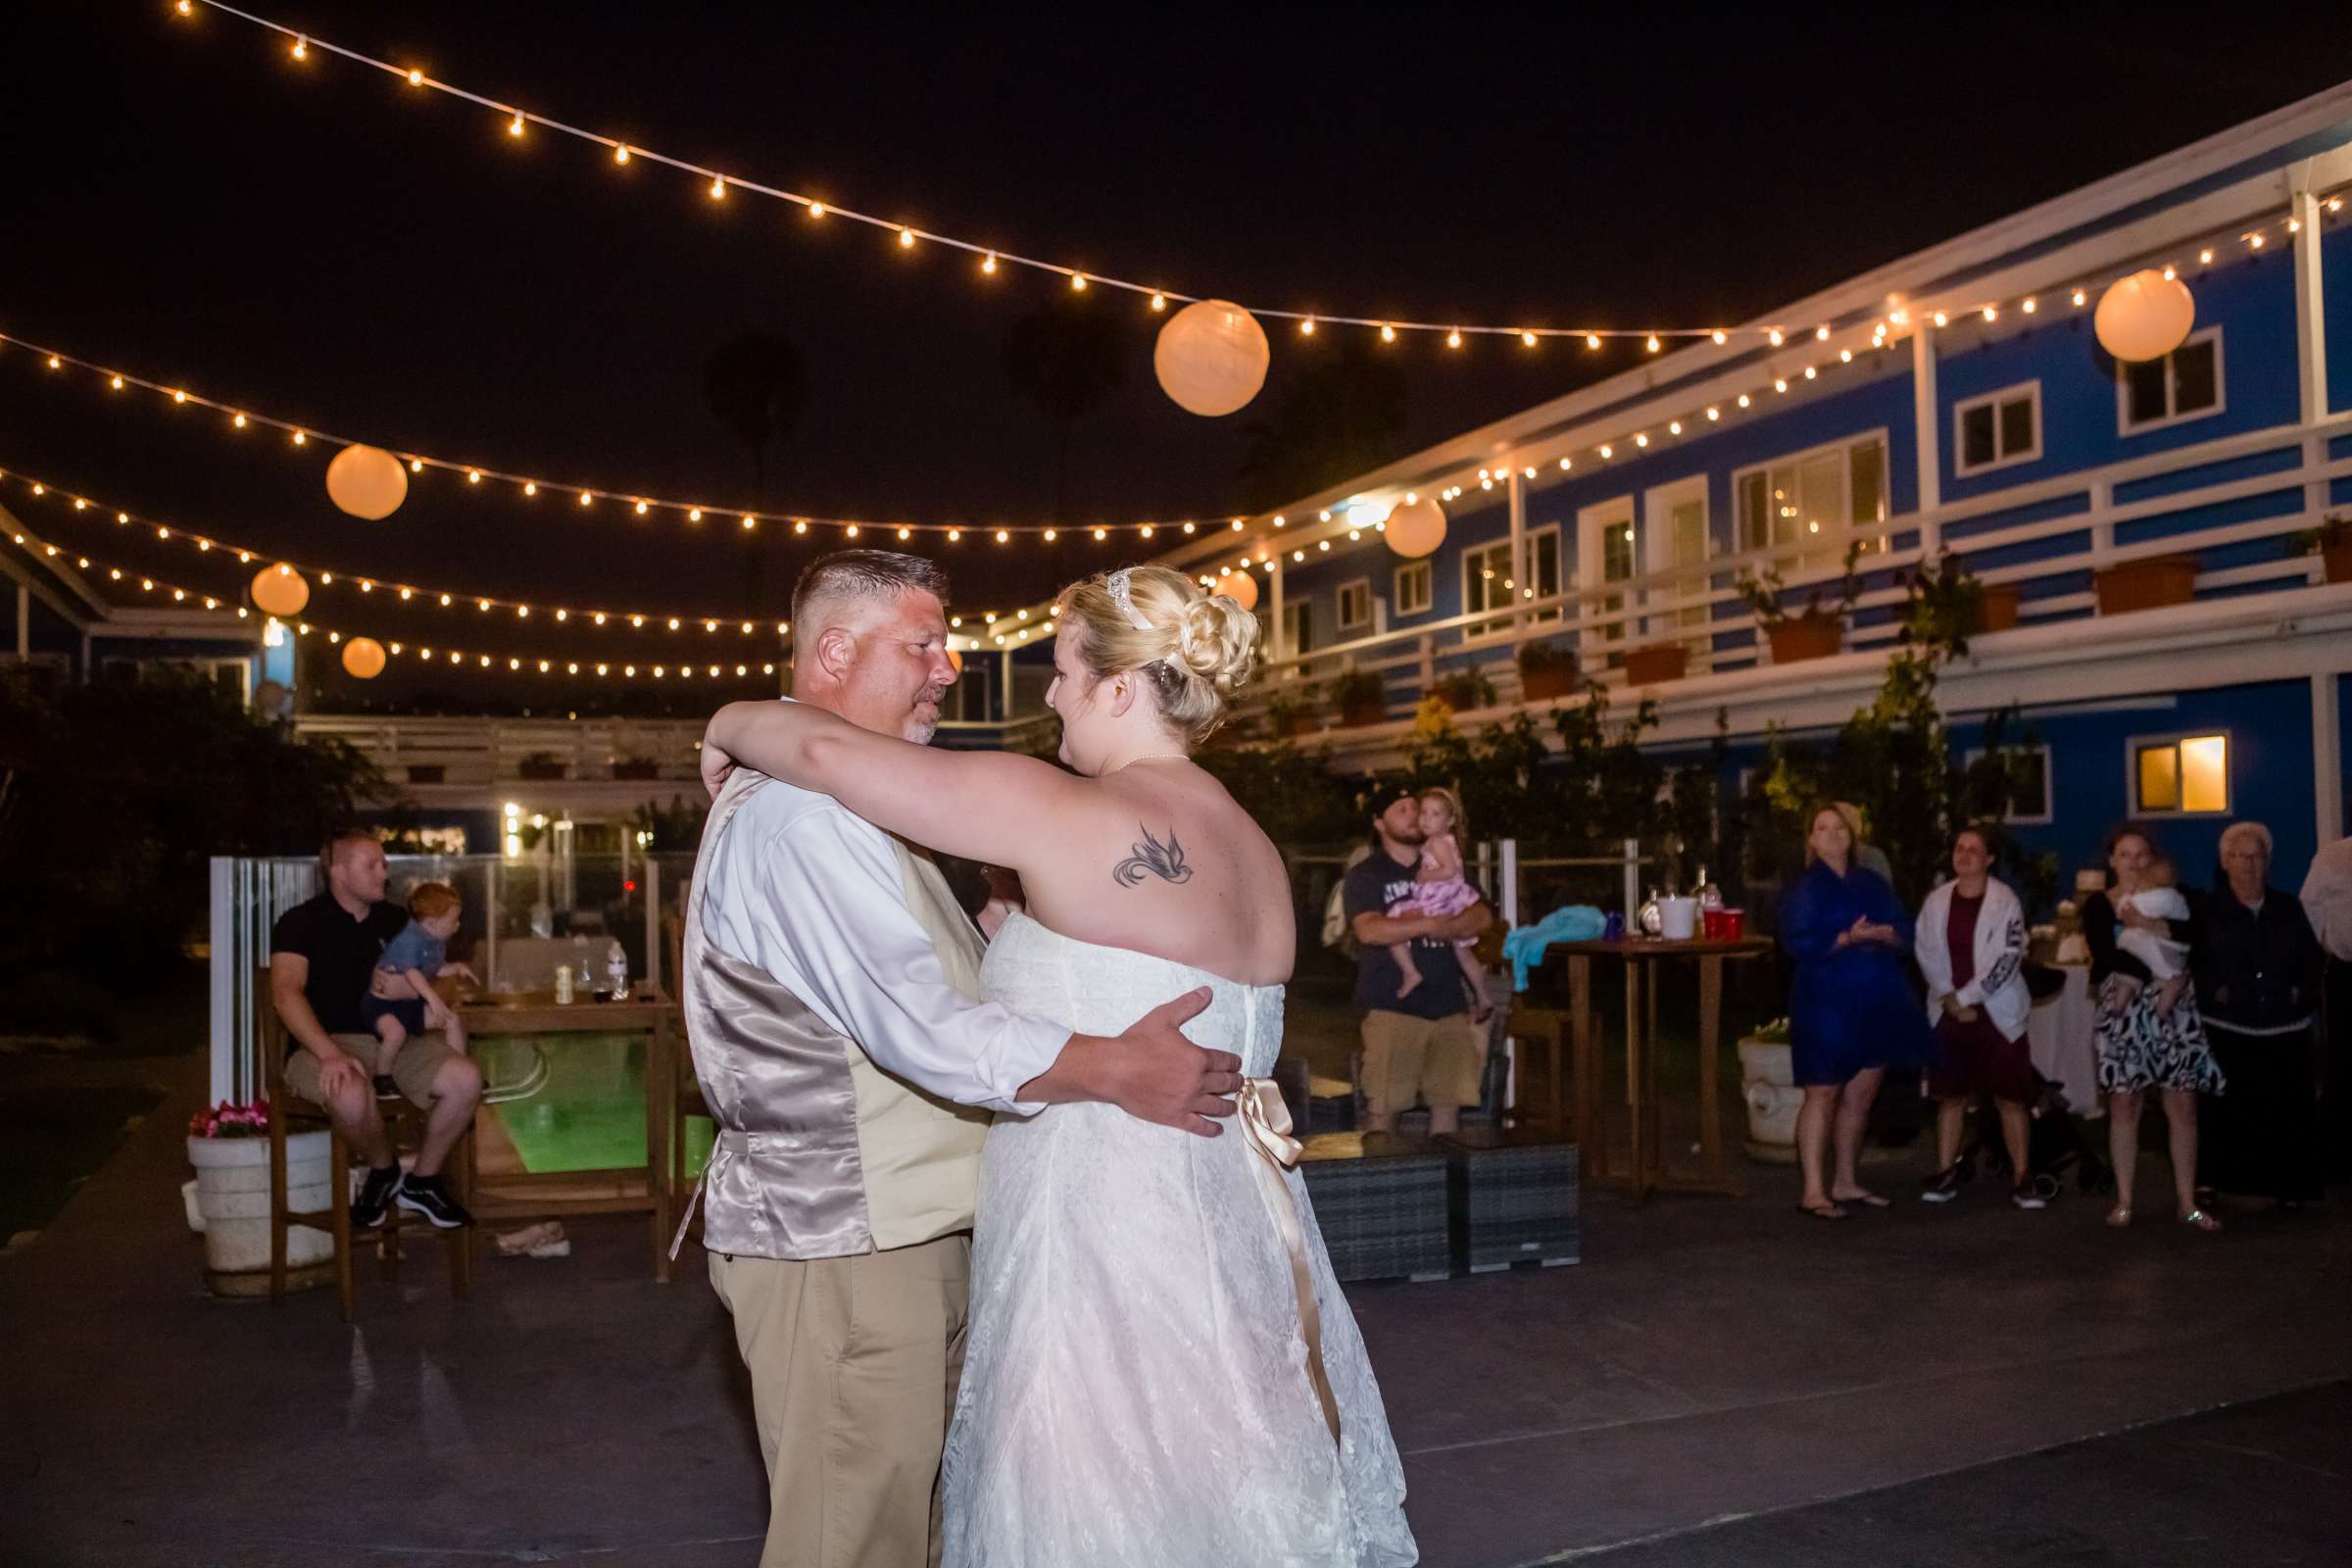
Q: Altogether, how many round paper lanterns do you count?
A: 8